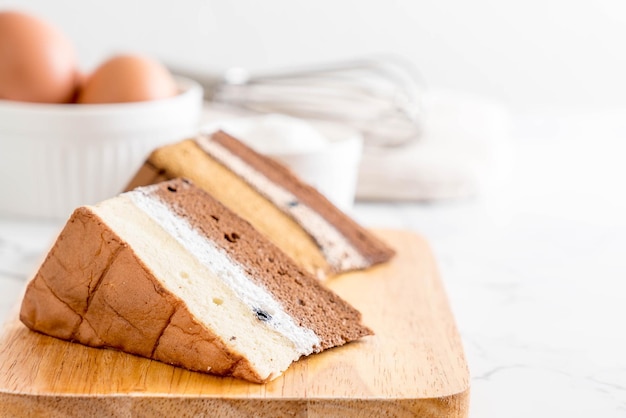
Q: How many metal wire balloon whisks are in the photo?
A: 1